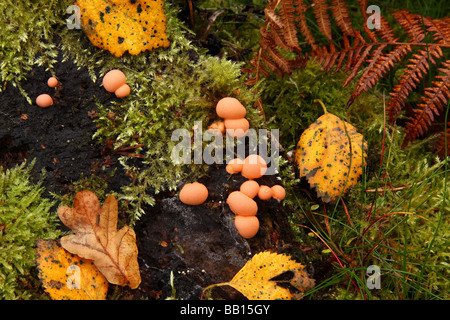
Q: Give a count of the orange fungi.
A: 15